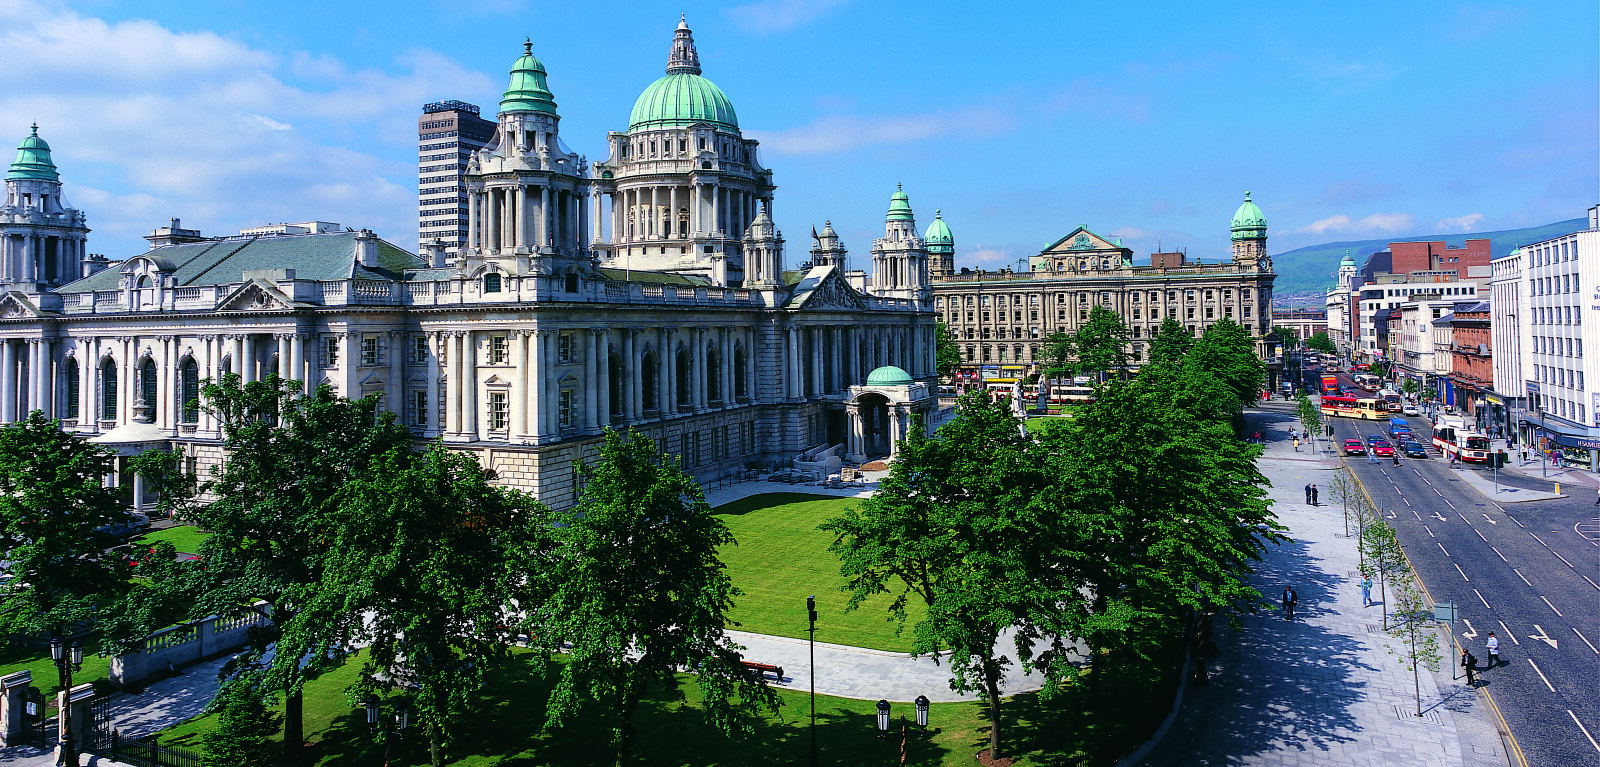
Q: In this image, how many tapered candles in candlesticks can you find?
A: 0